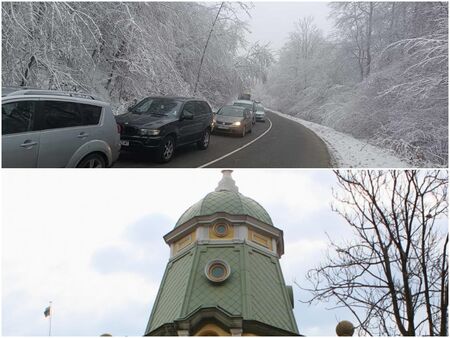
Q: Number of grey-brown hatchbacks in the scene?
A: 1